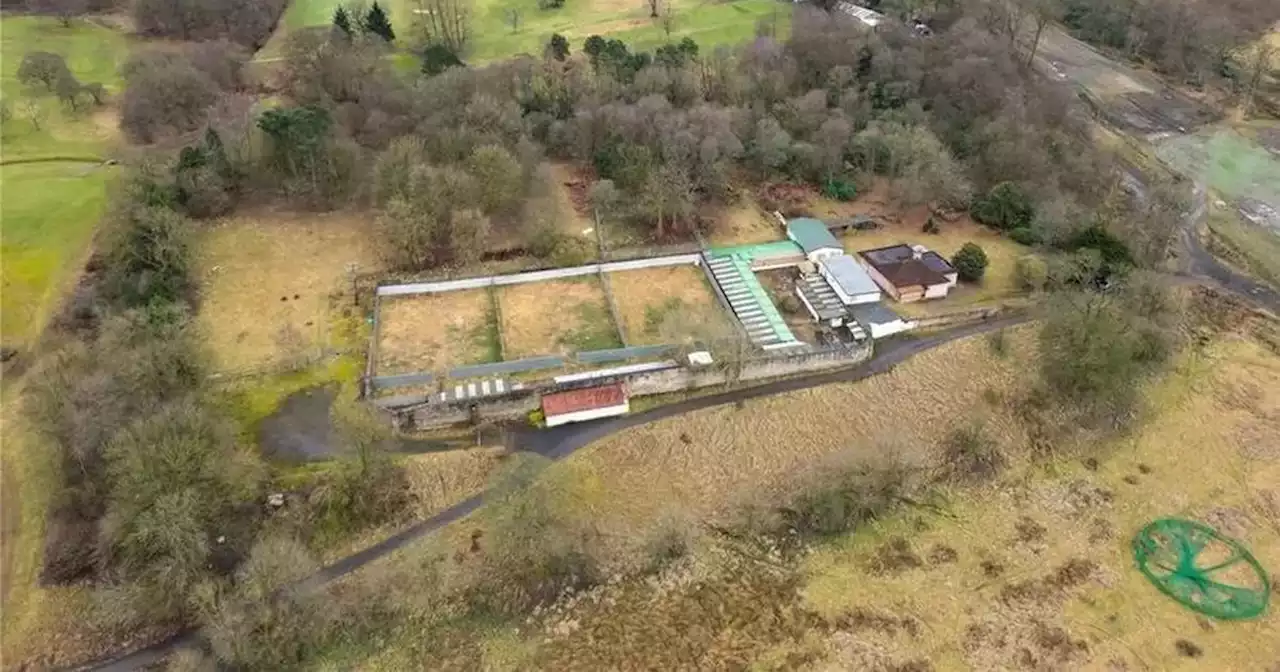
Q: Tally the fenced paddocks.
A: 3